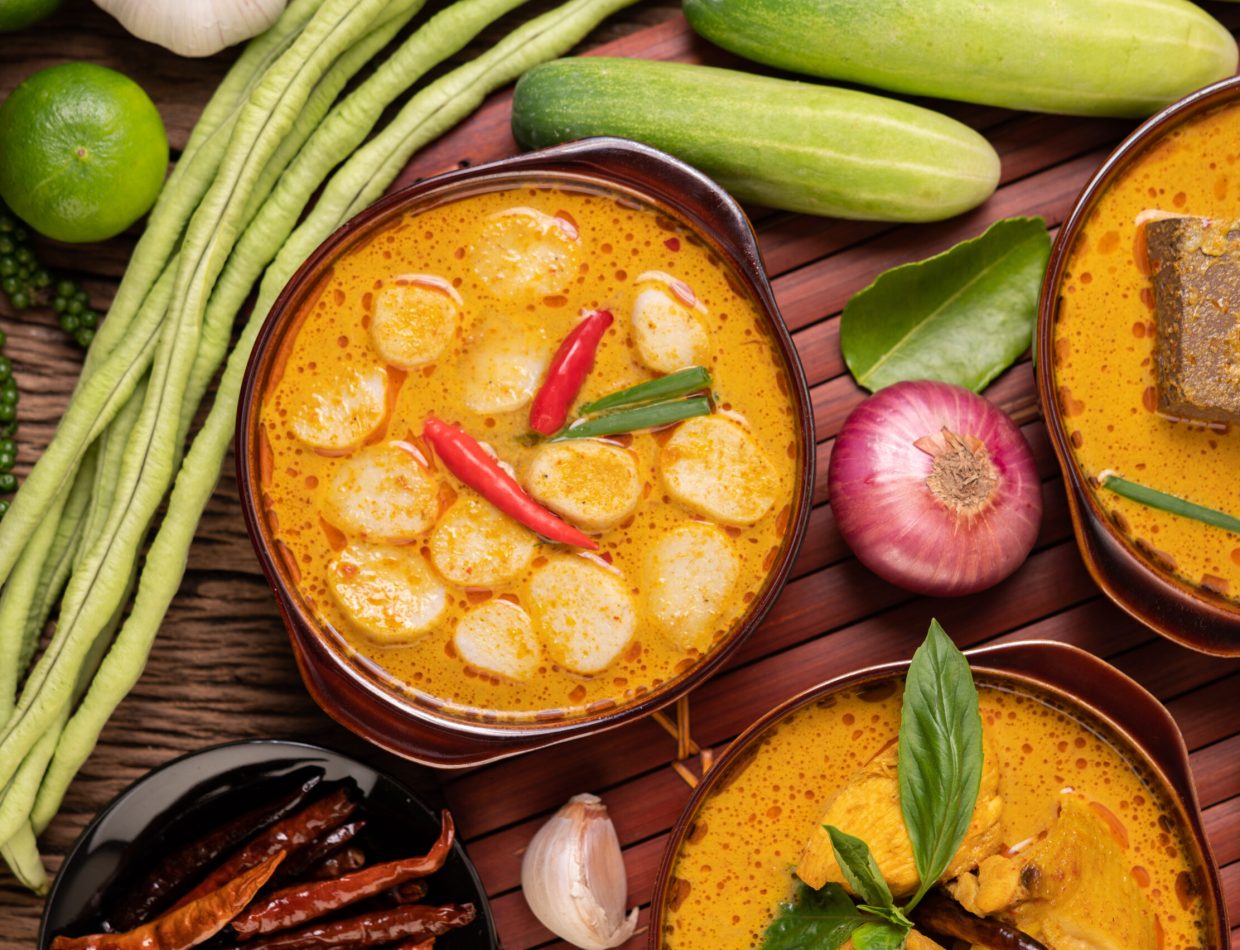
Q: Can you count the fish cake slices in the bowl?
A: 13